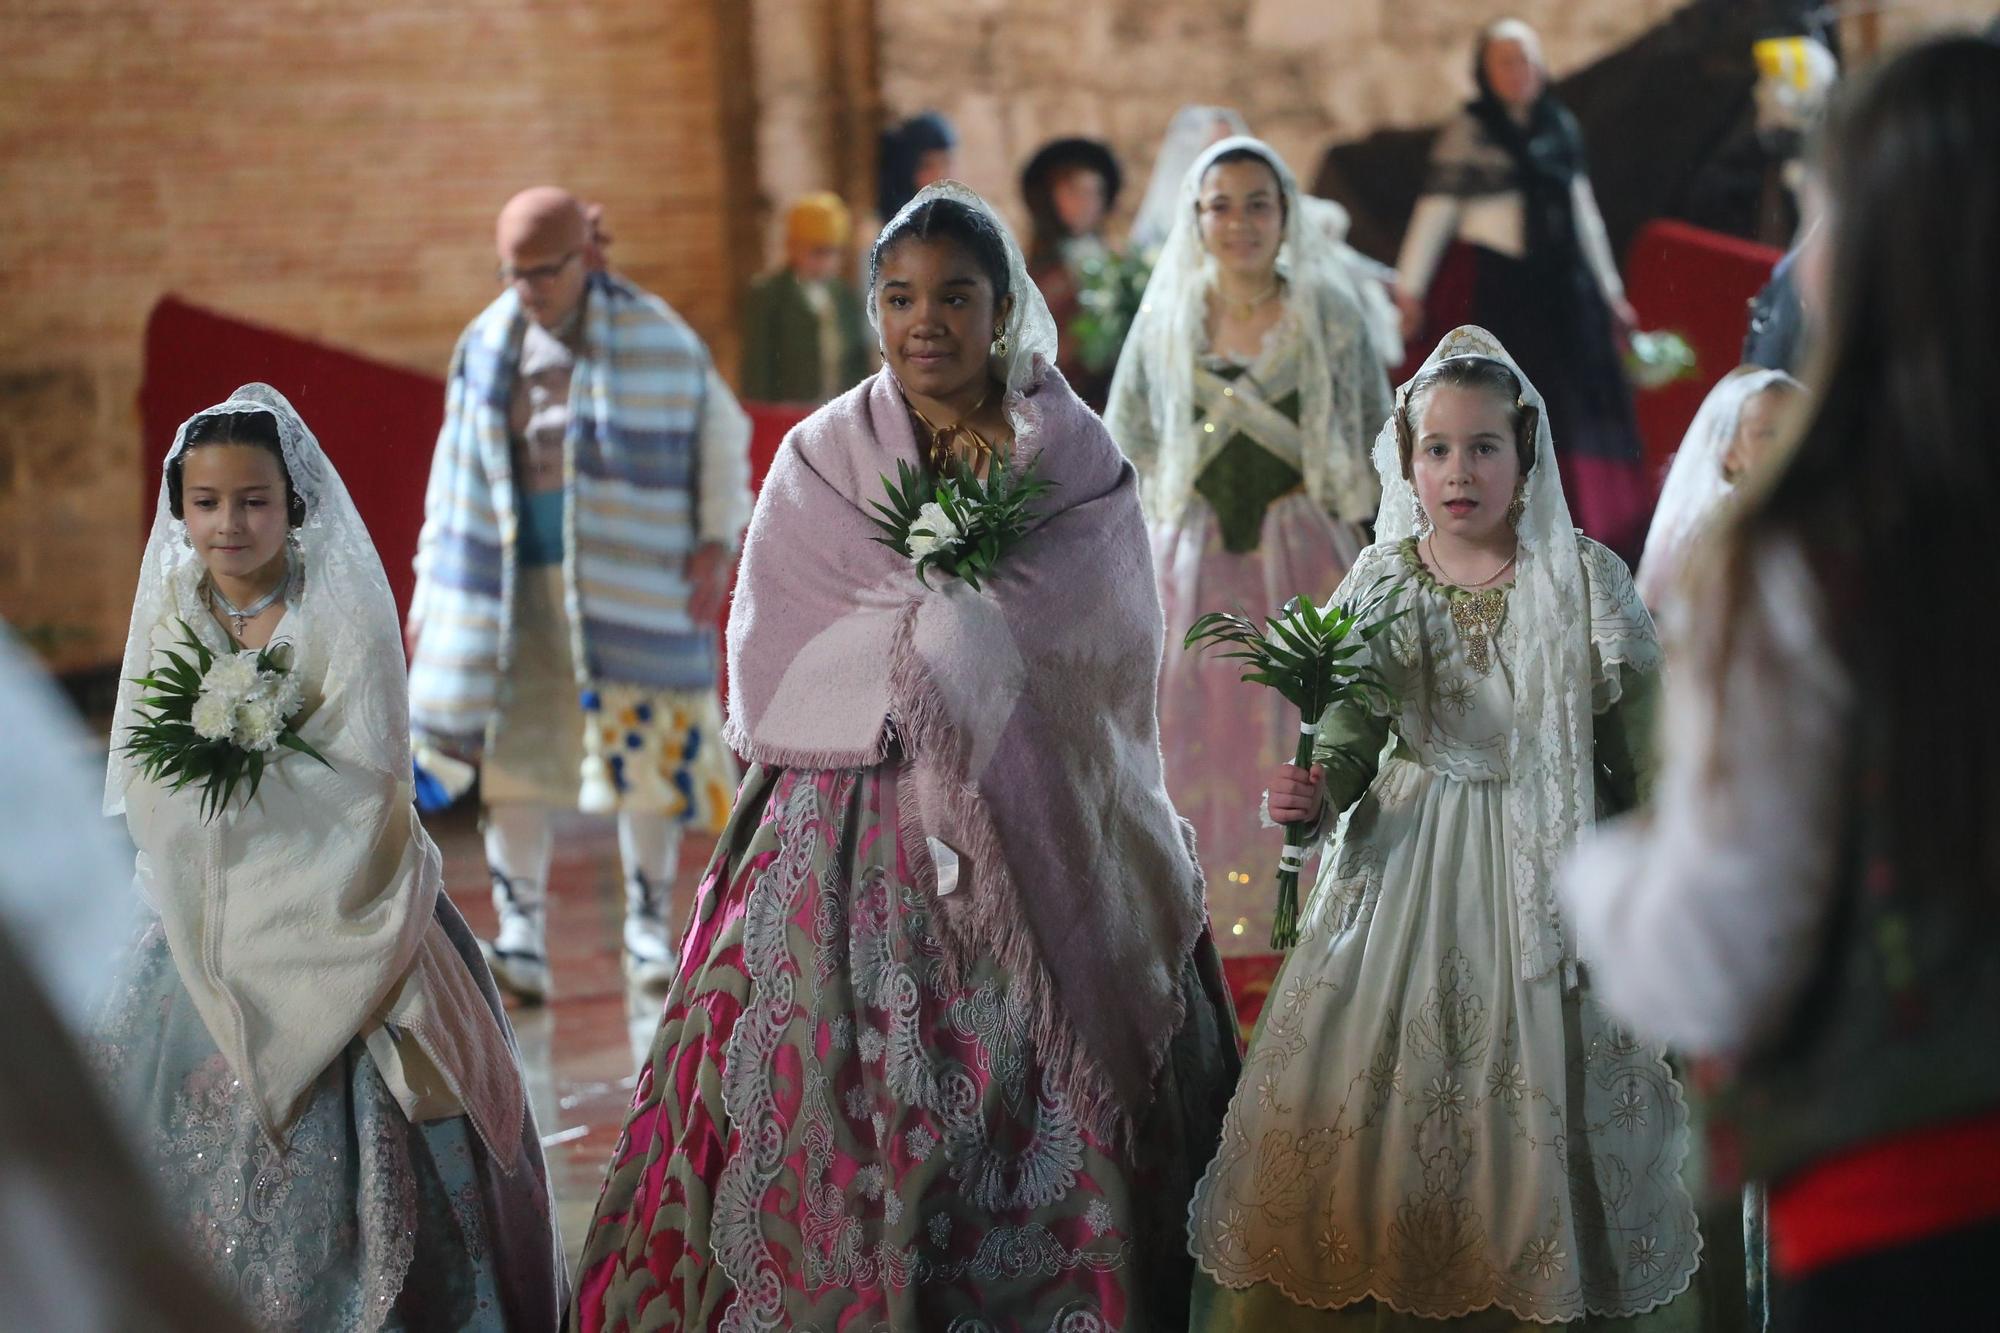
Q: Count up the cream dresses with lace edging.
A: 1